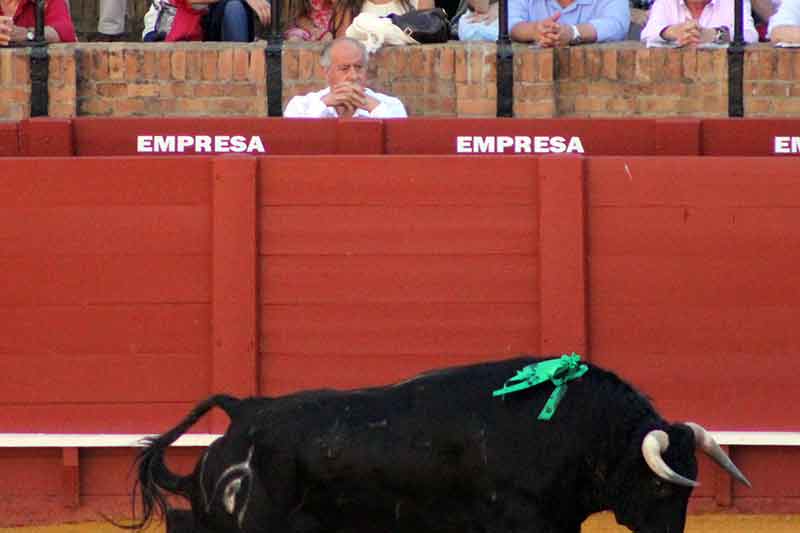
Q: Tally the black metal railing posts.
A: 4